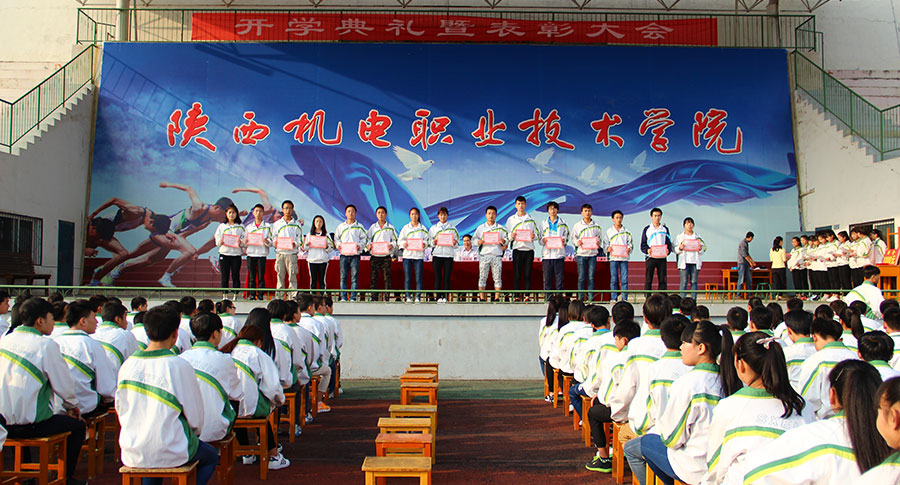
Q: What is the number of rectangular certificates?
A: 15